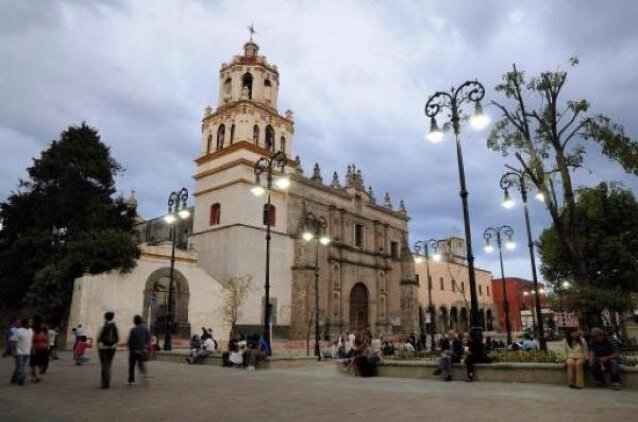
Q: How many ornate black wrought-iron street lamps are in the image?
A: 7